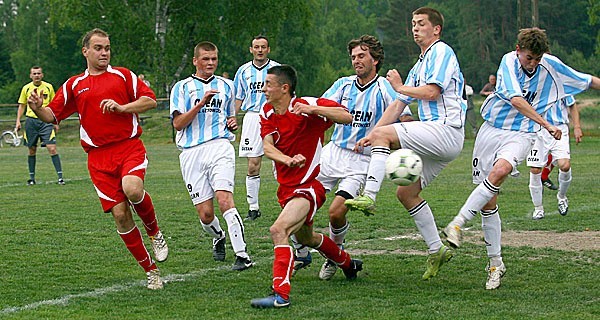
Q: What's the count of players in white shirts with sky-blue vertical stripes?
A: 6